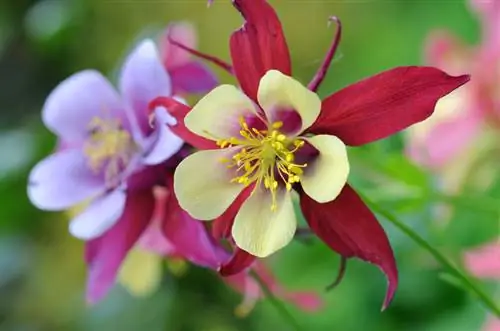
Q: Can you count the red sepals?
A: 5